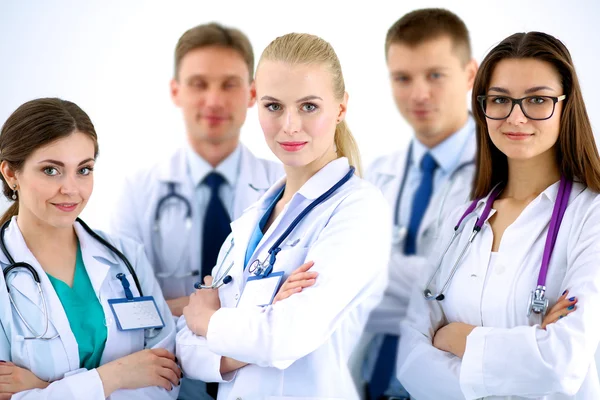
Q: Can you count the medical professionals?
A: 5